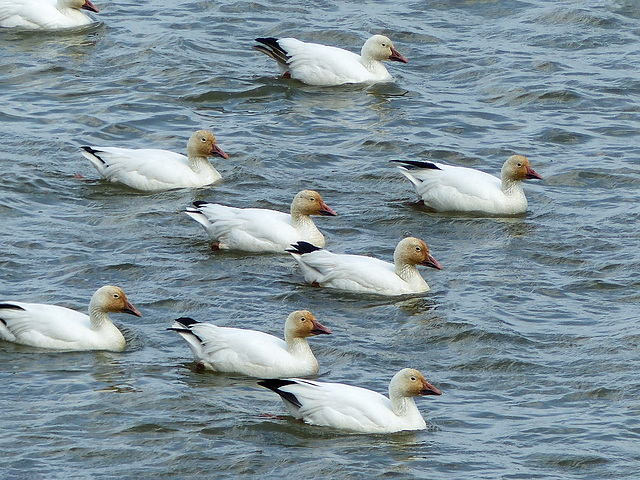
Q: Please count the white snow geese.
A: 9